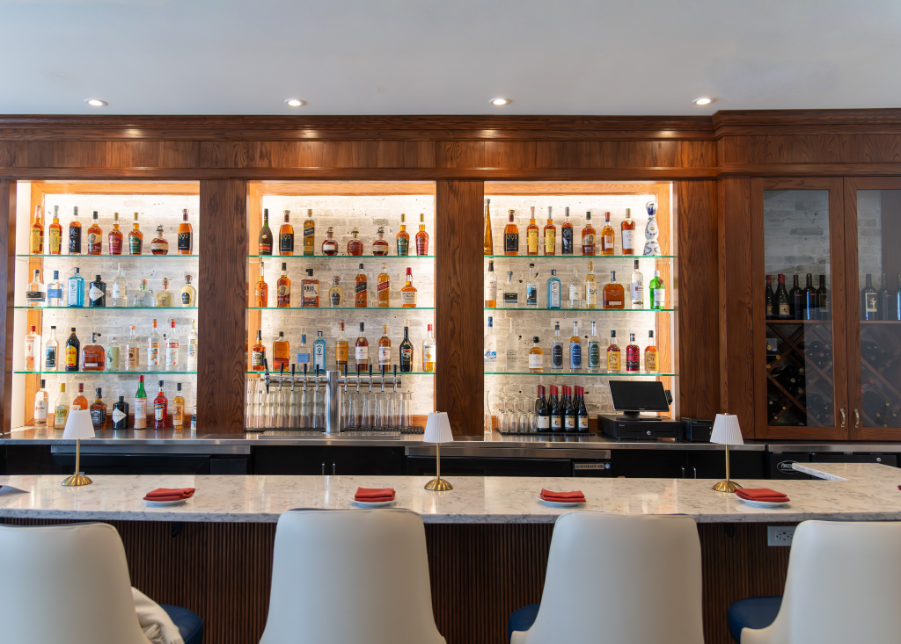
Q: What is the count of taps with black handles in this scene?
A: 10